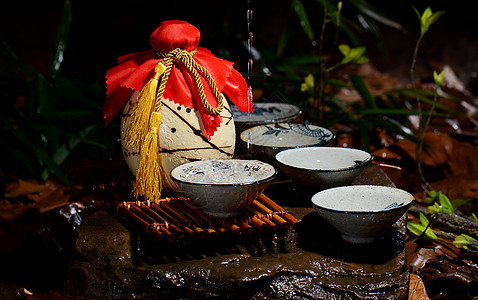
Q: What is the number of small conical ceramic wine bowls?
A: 5